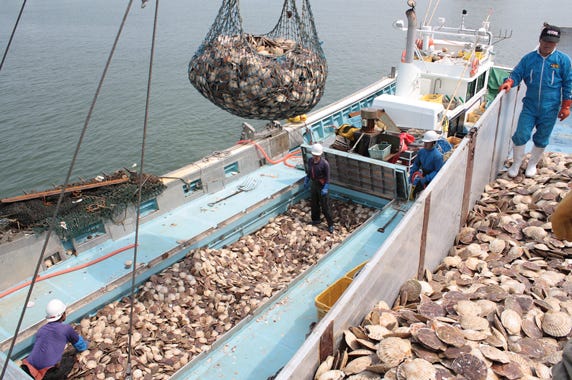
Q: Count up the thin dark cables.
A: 3